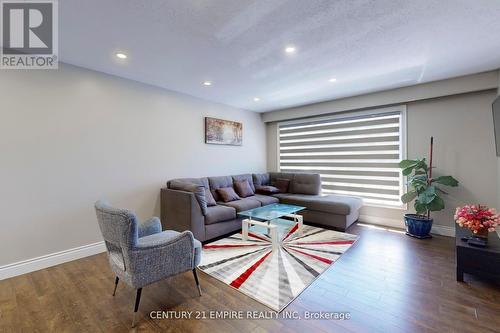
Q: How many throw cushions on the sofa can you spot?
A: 5